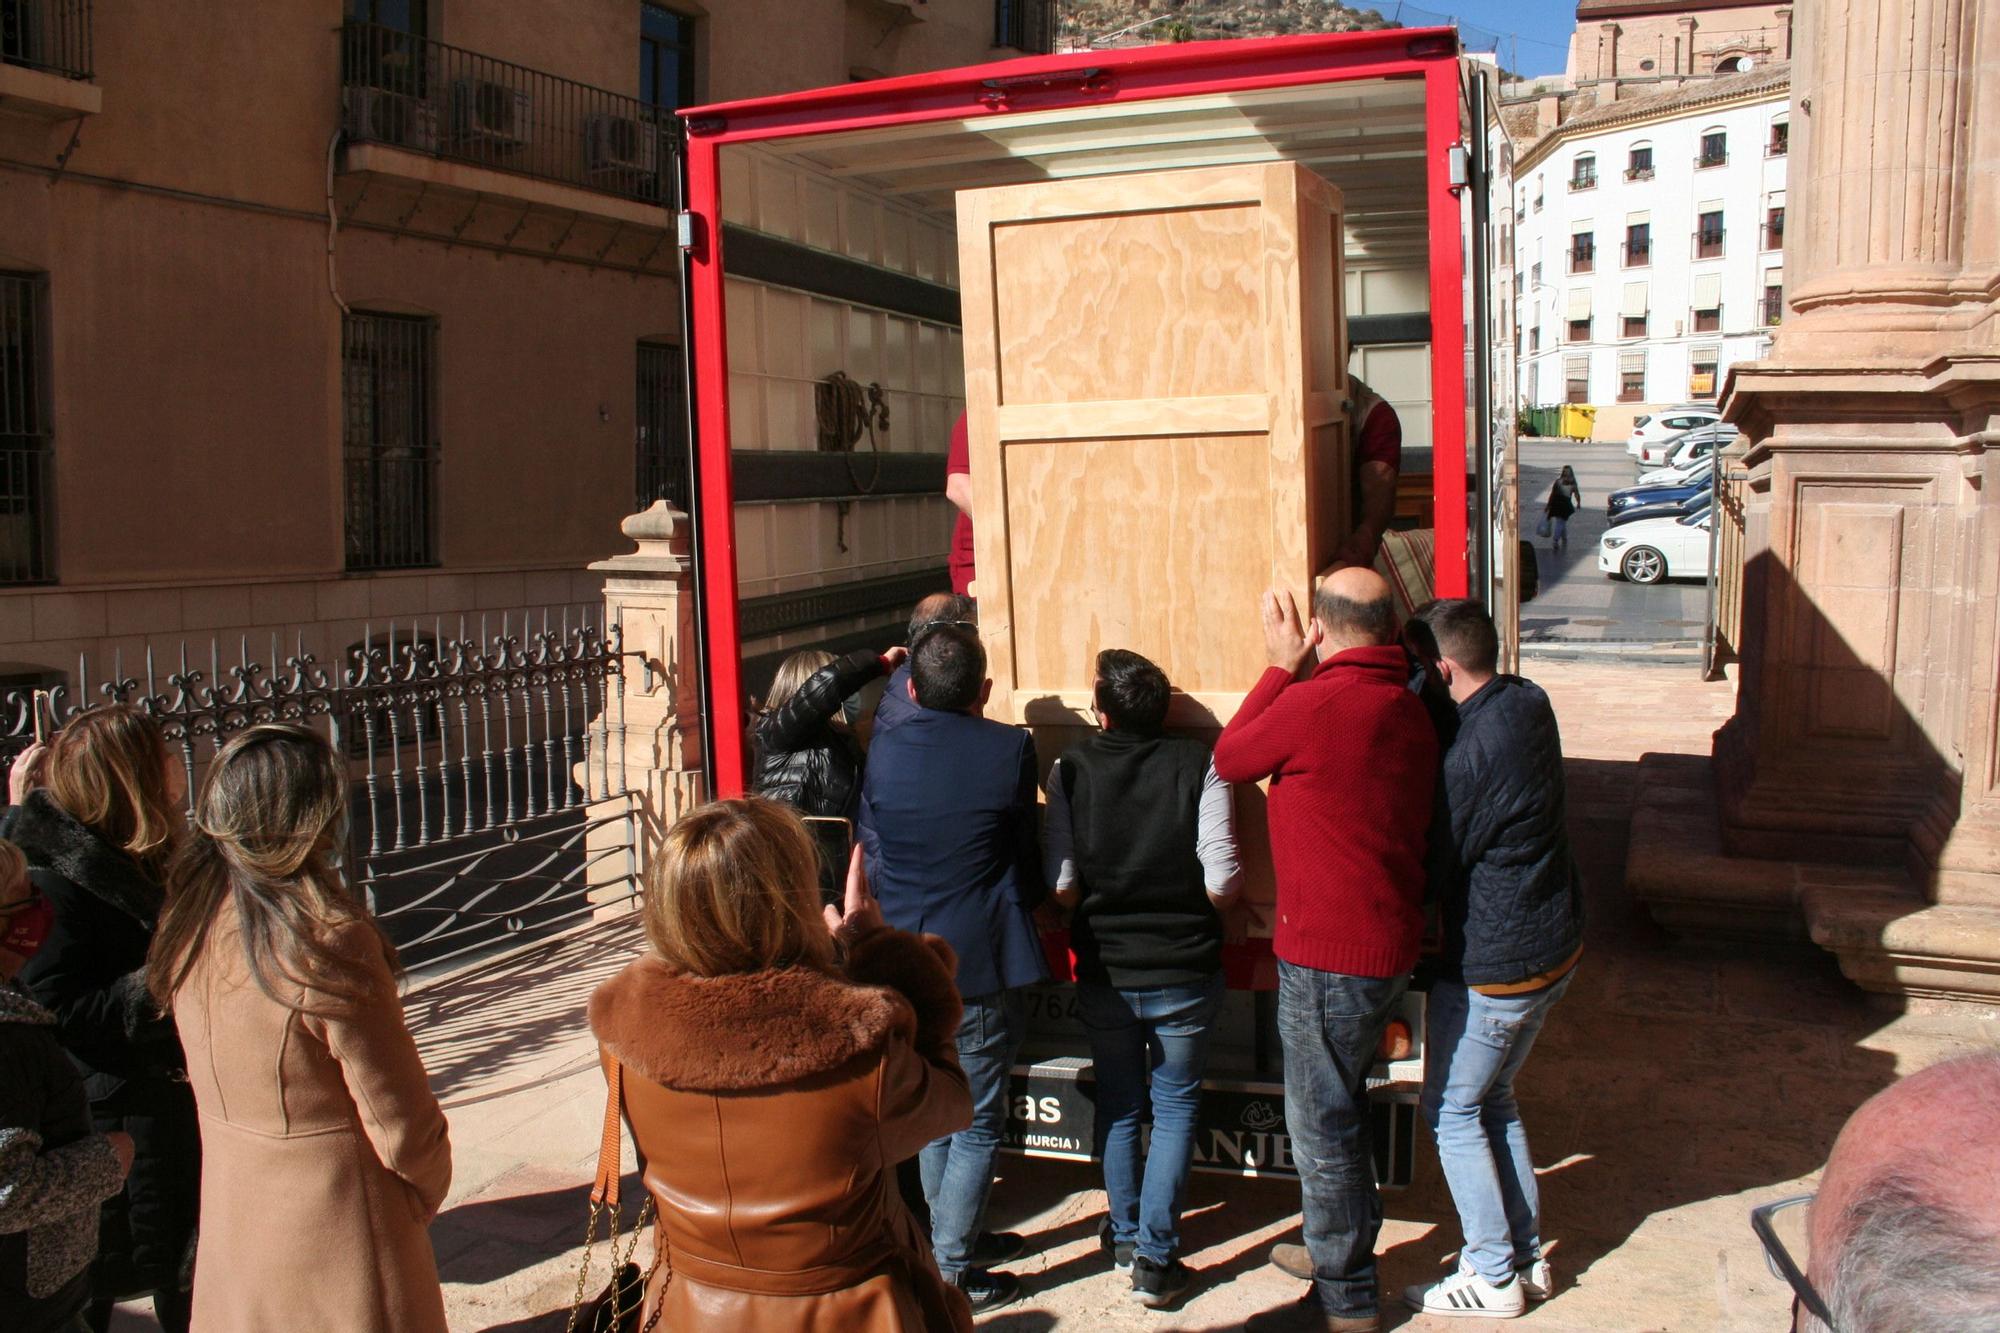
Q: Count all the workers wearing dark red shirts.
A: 2